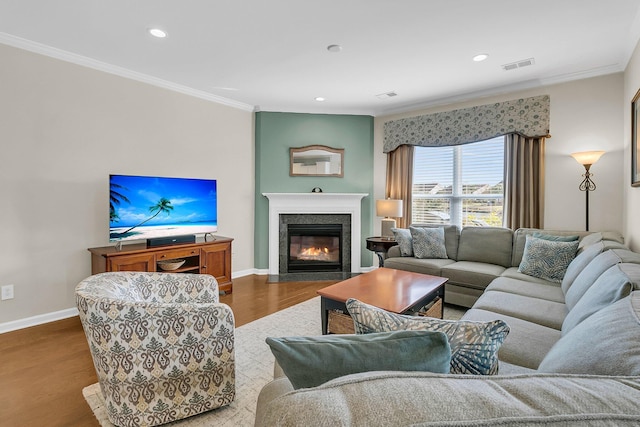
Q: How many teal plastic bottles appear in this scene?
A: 0